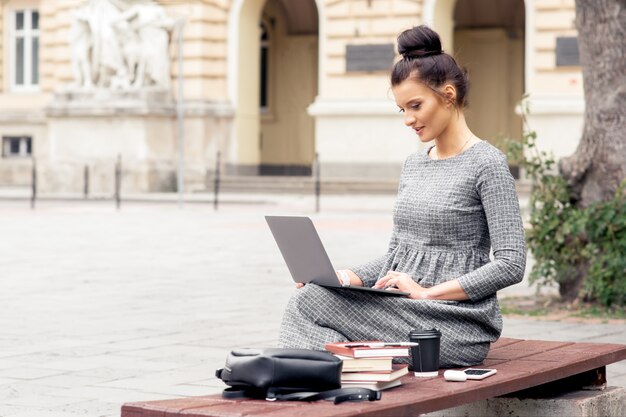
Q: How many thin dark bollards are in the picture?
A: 5